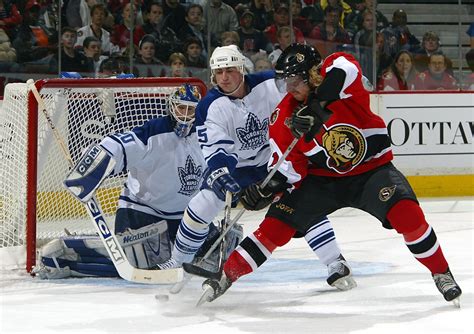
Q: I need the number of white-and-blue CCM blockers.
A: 1